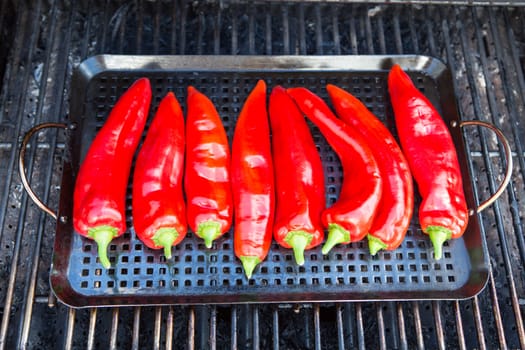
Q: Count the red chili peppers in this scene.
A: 8